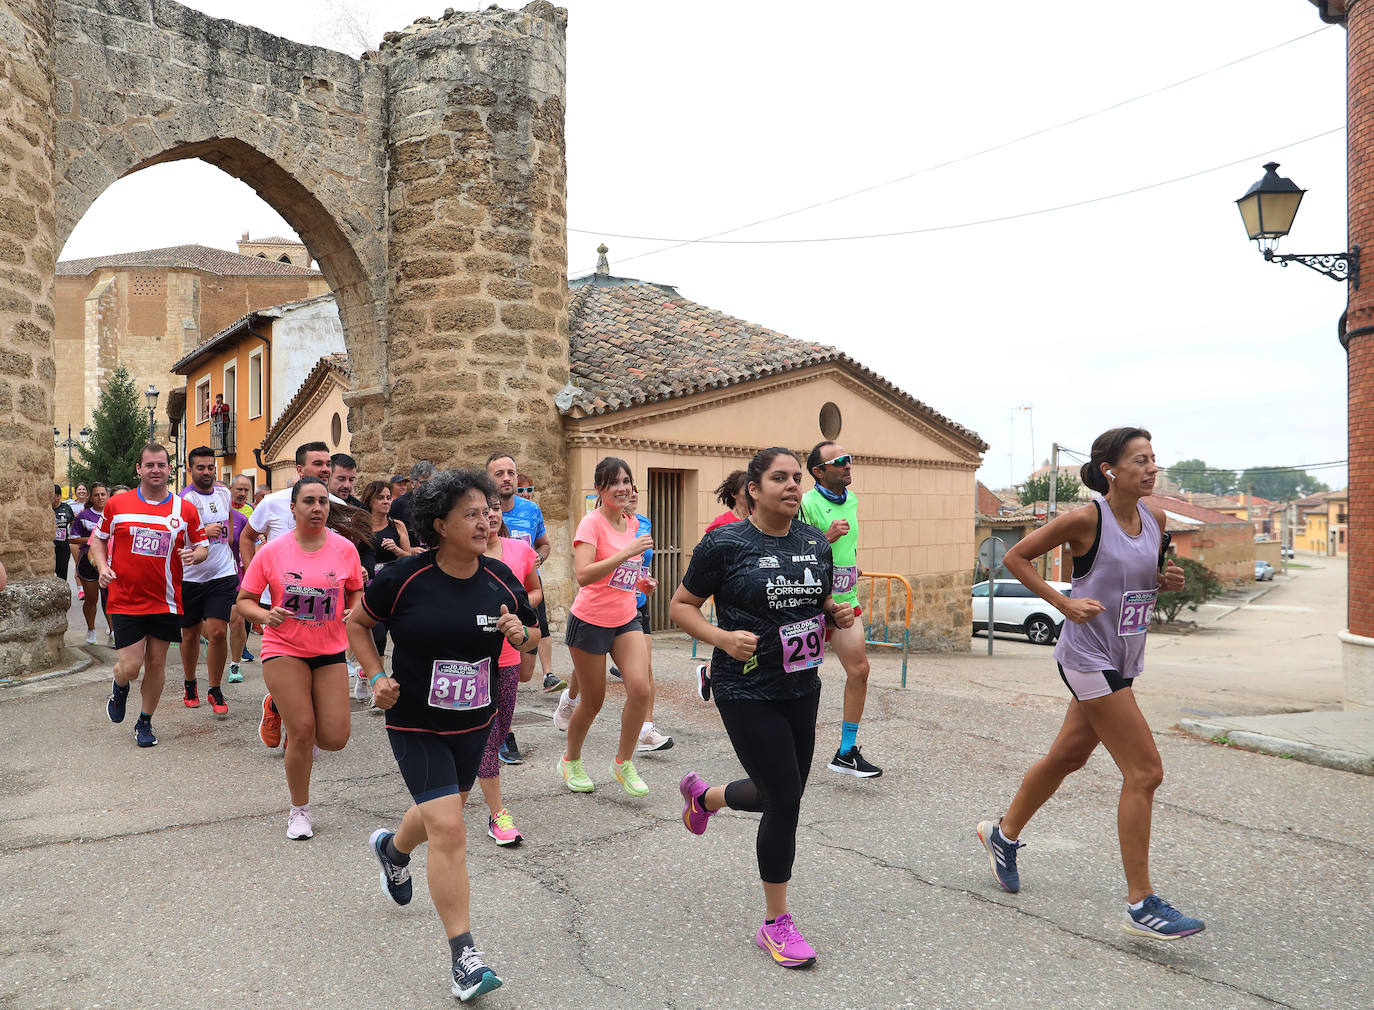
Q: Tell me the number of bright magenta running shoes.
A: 2